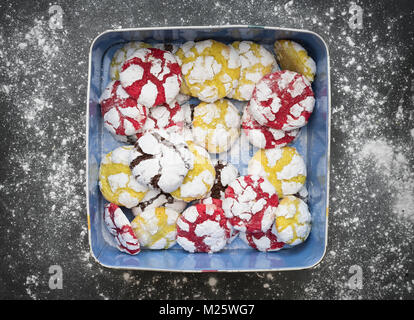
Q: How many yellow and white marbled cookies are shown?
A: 10